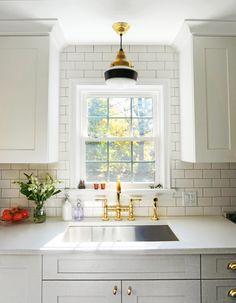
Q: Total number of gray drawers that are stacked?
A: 2